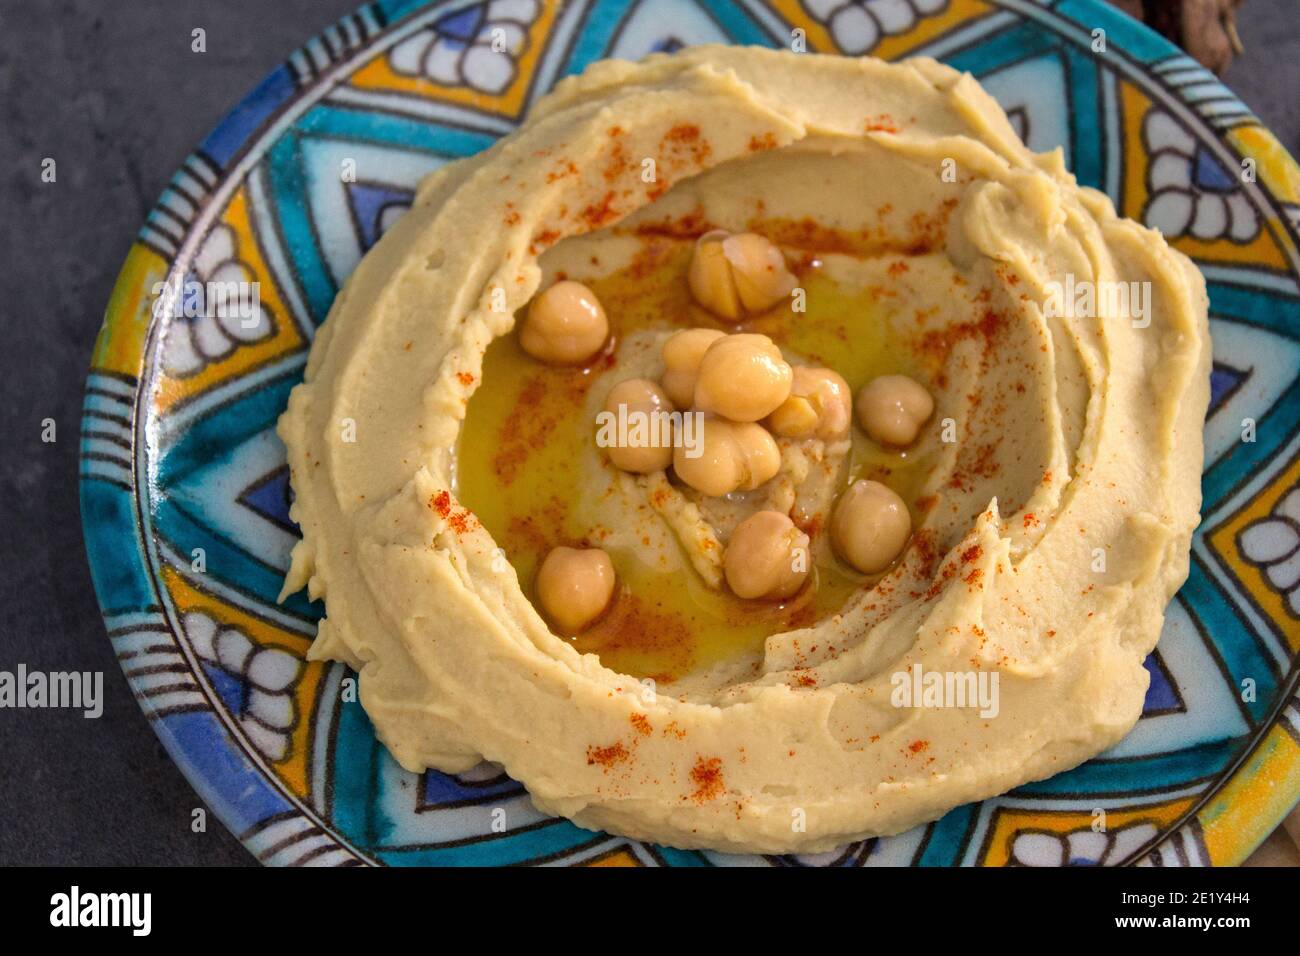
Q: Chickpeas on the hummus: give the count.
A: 11